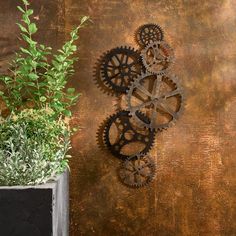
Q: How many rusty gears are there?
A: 6